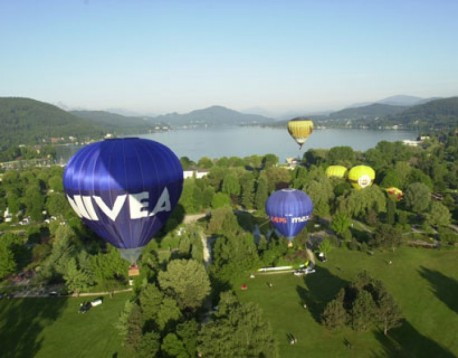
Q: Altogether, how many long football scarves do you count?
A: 0